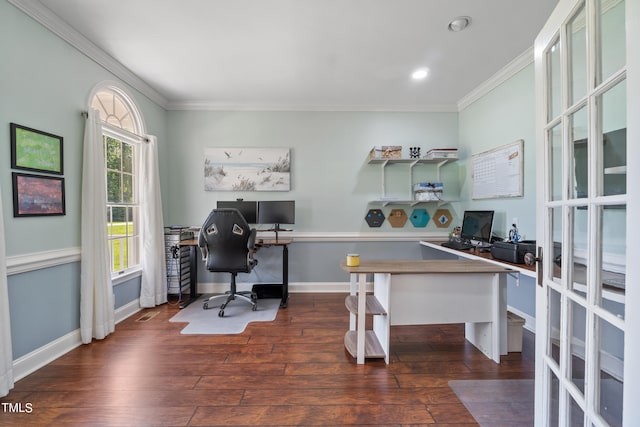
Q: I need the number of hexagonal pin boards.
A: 4